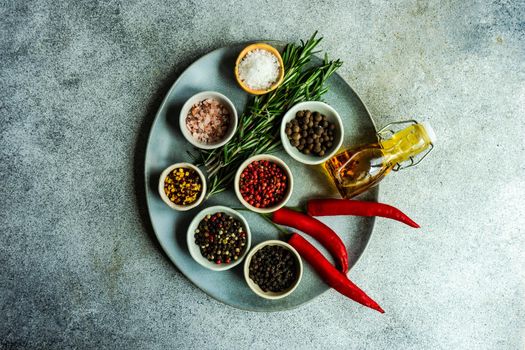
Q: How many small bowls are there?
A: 7